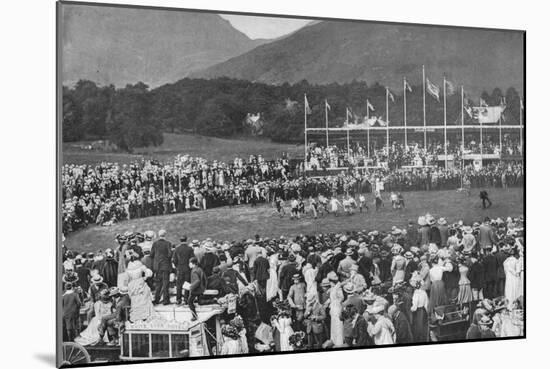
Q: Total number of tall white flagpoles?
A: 12